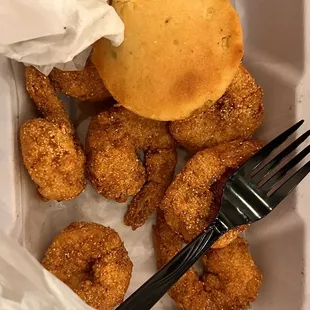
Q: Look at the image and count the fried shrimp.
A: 7